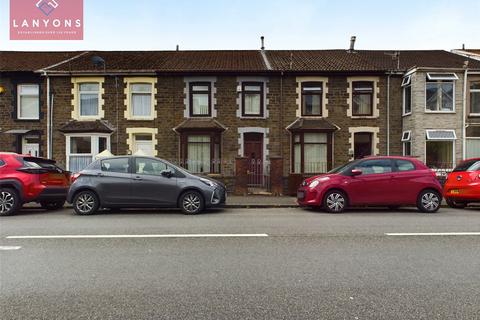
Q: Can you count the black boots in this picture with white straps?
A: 0